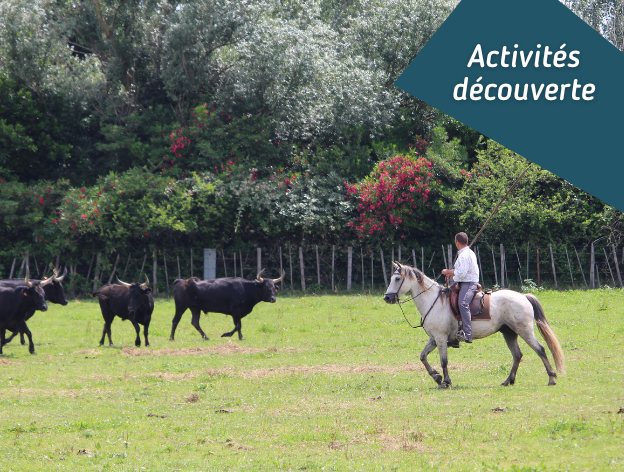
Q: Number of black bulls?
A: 4